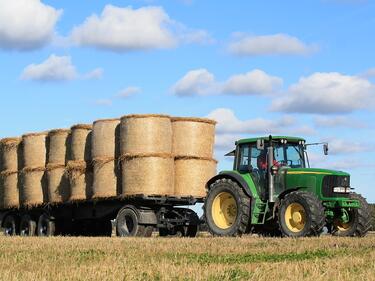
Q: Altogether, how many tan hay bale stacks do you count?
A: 7